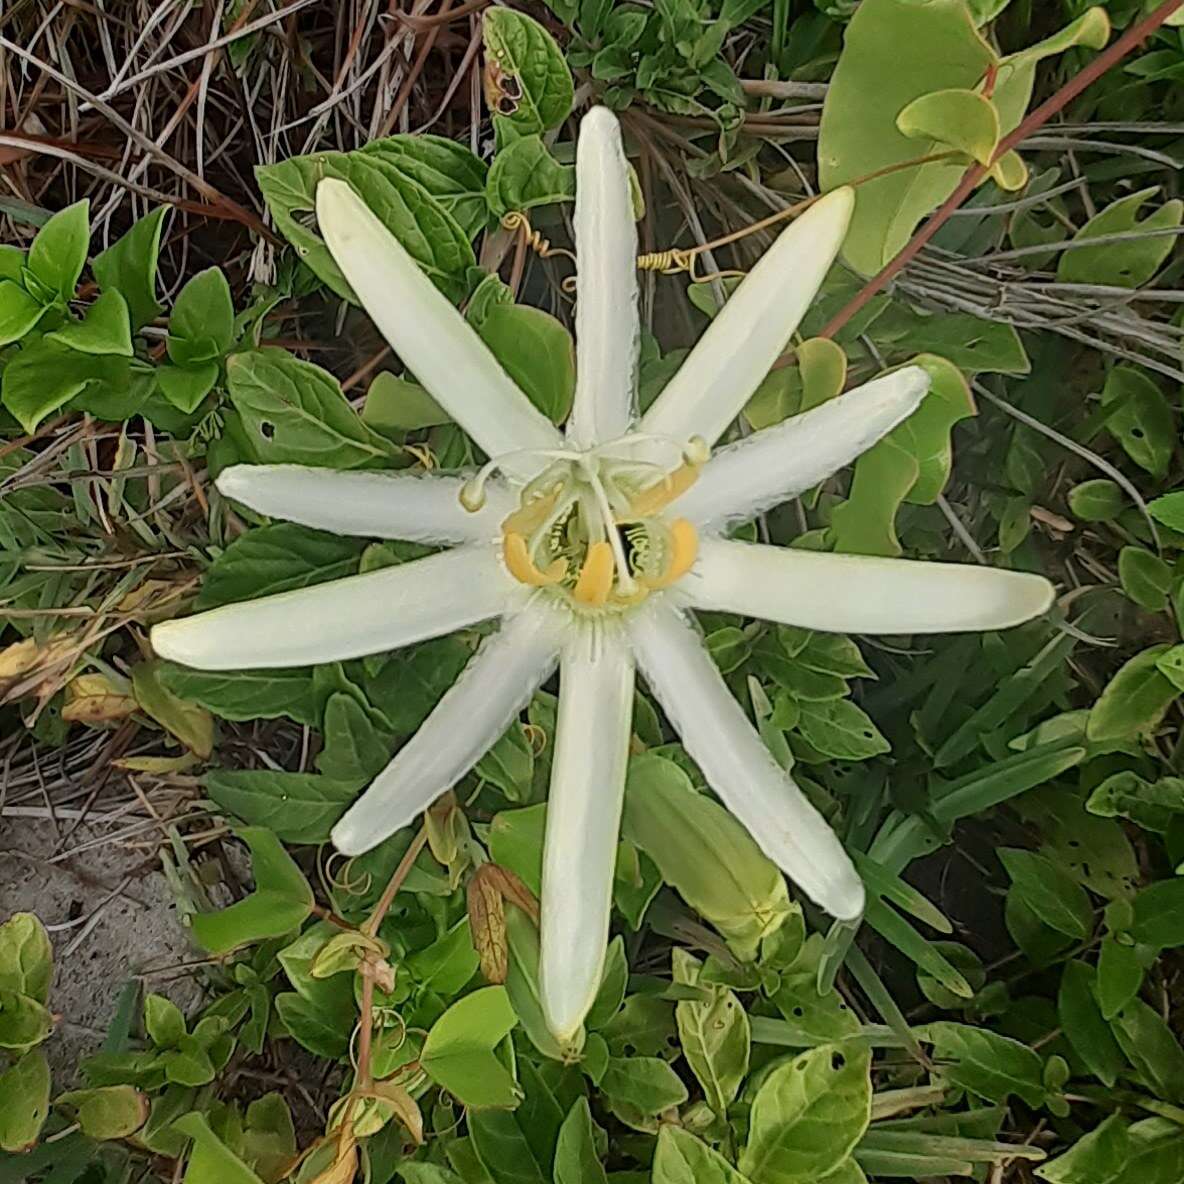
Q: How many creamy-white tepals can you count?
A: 10